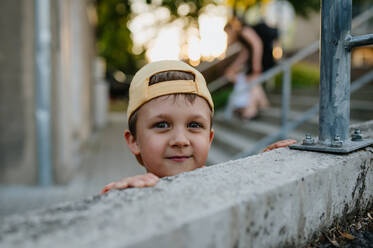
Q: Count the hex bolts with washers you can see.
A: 3